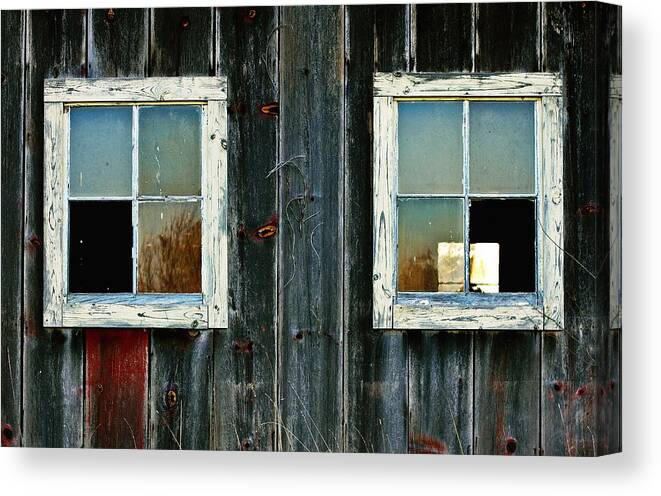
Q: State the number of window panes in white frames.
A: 8